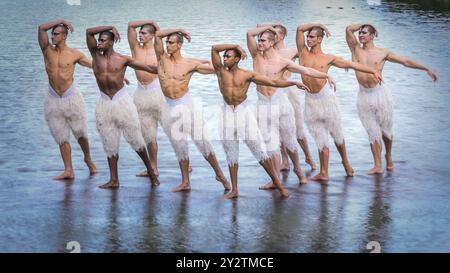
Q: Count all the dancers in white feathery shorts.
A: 9